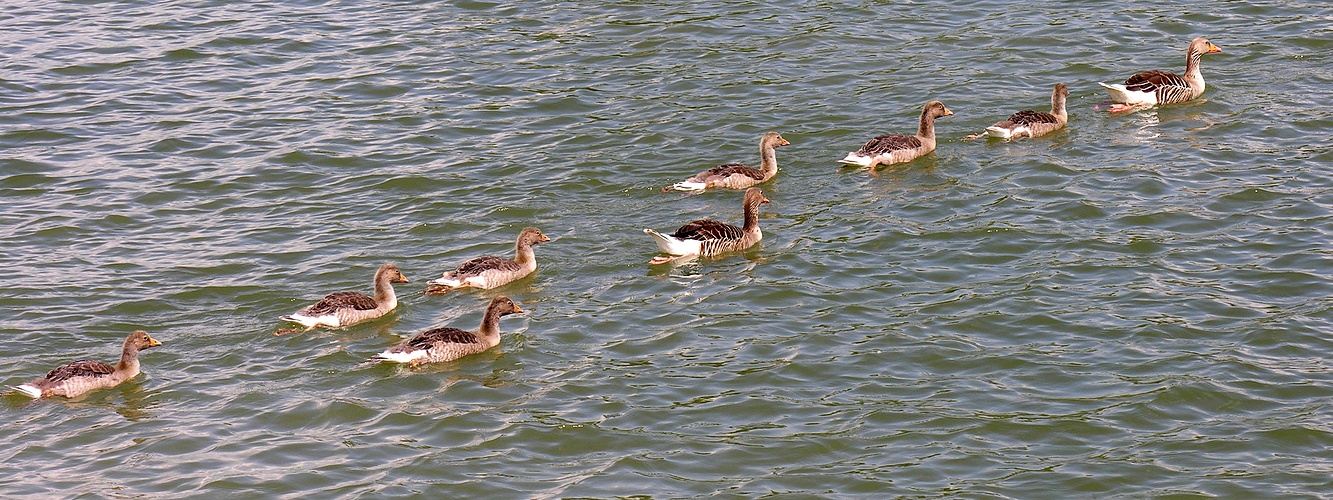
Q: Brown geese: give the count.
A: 9